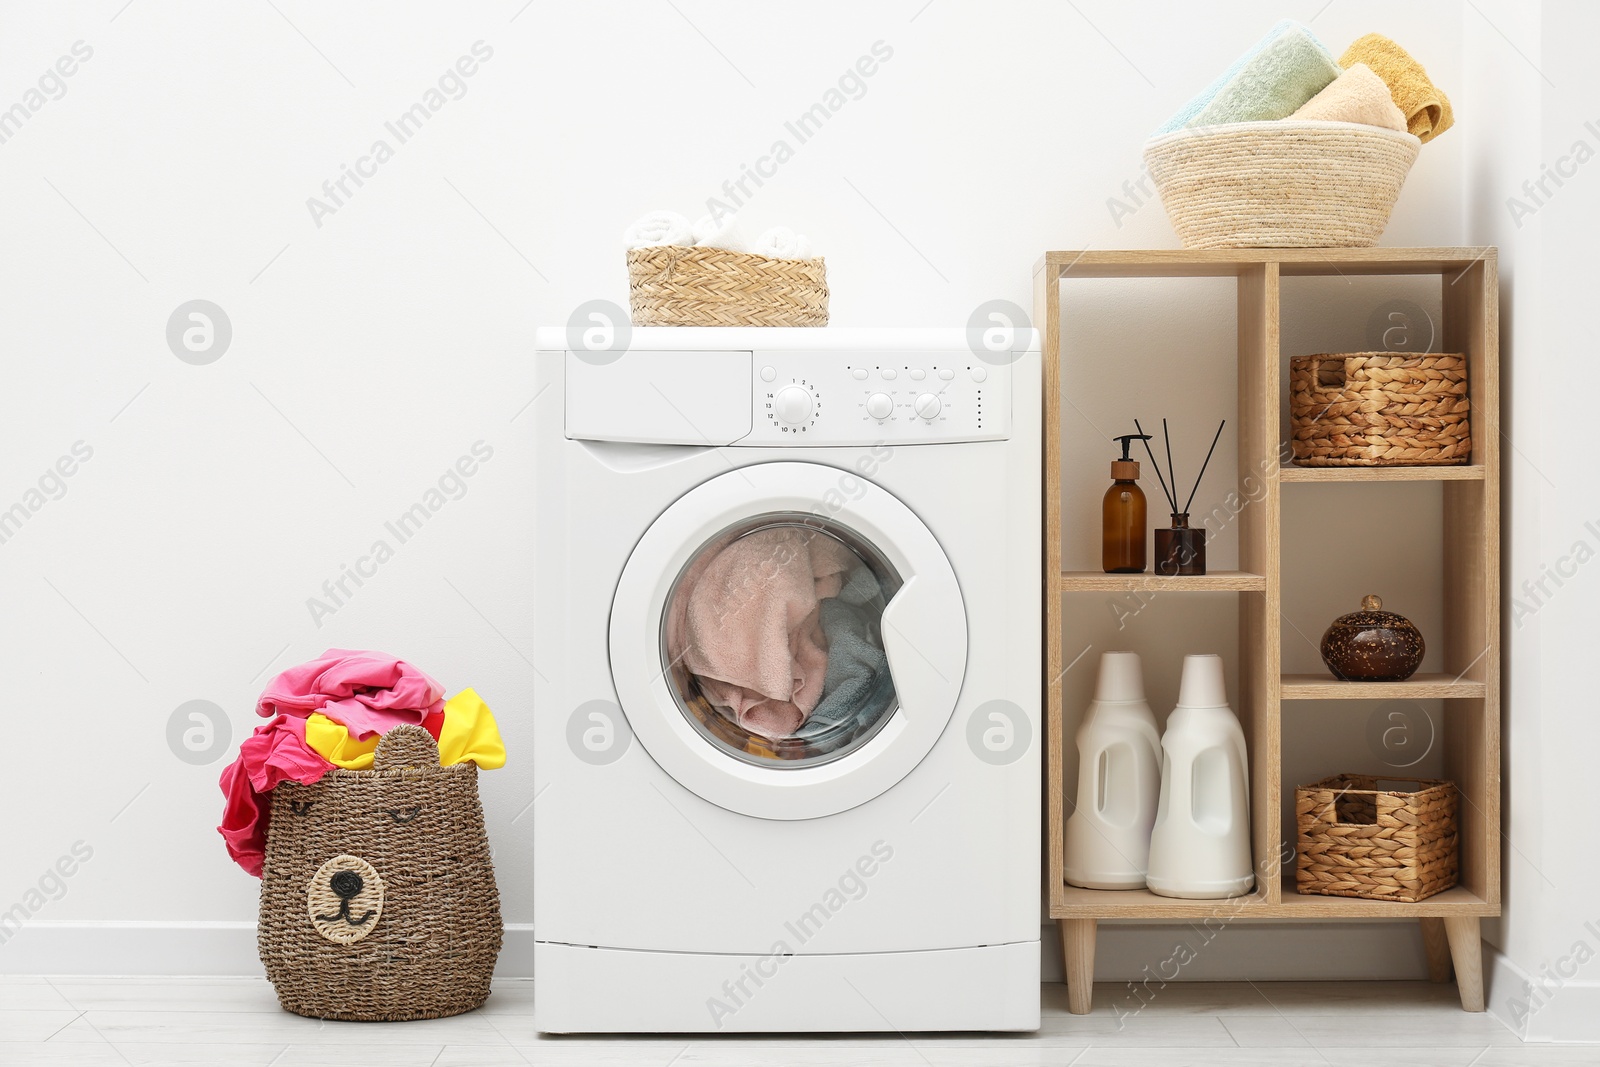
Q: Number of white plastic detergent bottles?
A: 2